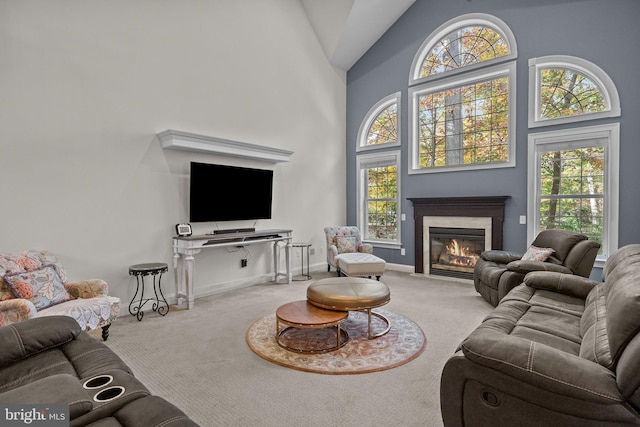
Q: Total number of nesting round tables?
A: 2